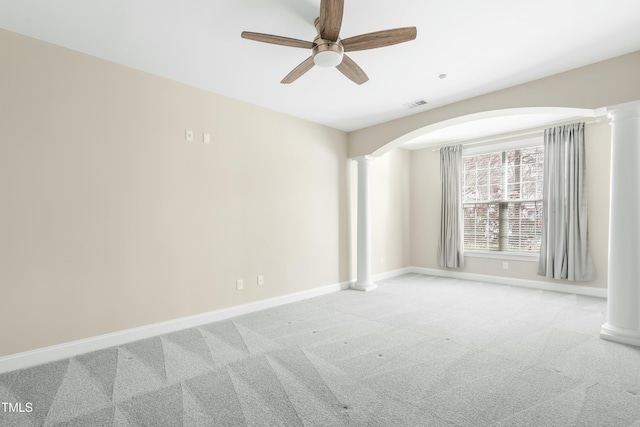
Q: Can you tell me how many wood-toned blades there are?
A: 5